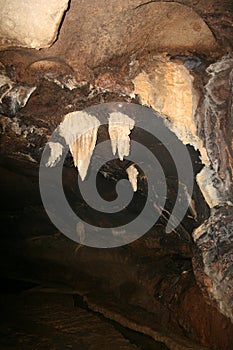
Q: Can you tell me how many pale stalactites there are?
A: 4